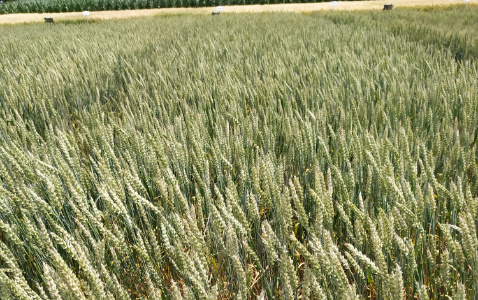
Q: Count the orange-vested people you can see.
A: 0